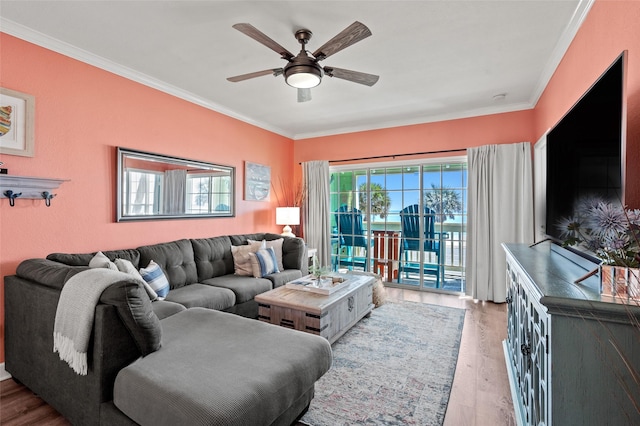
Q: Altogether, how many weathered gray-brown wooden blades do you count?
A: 5